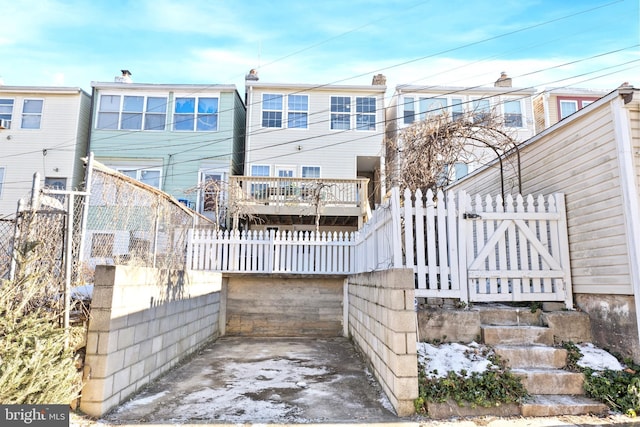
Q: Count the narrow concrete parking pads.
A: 1